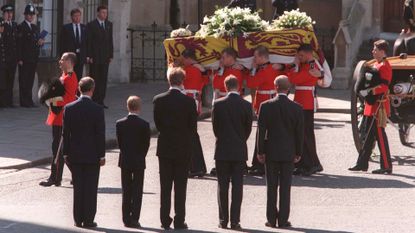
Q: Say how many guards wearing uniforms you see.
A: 6